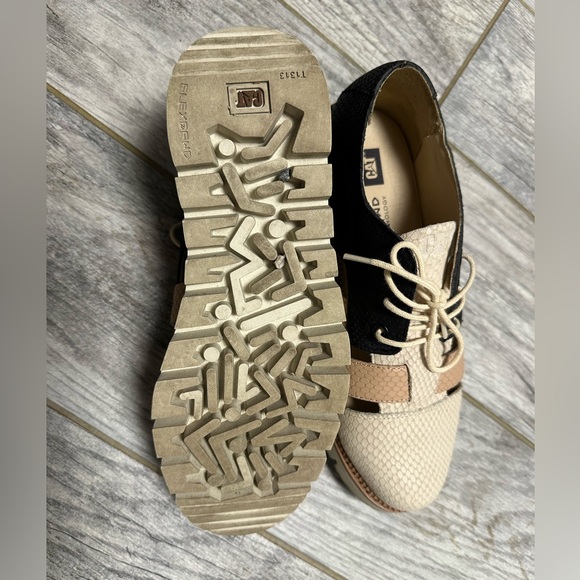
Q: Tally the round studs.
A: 9